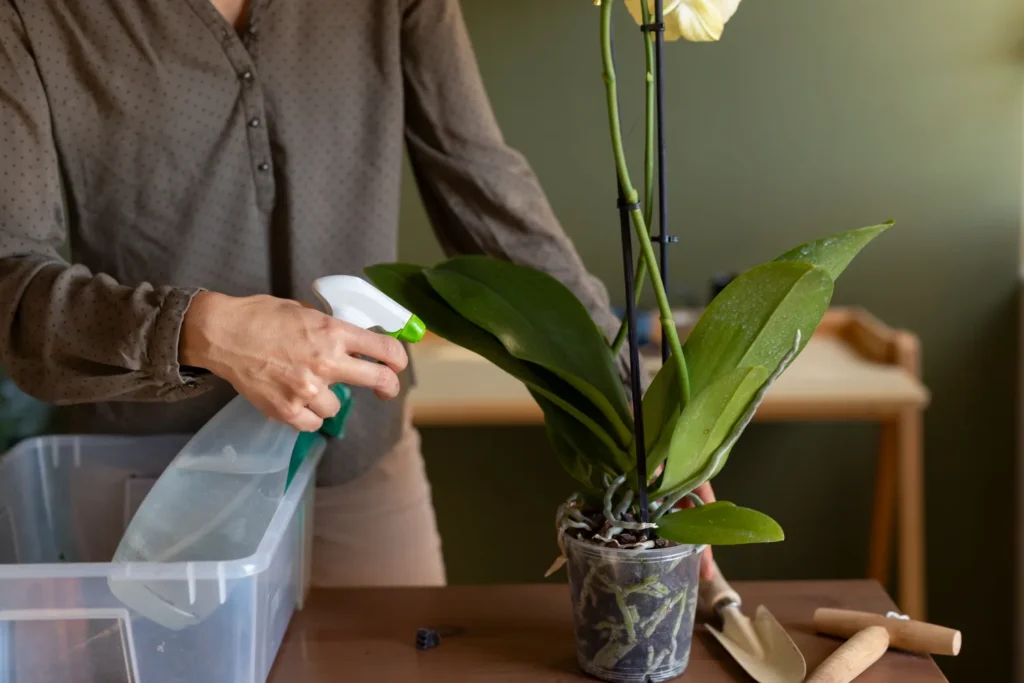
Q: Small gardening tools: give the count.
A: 3